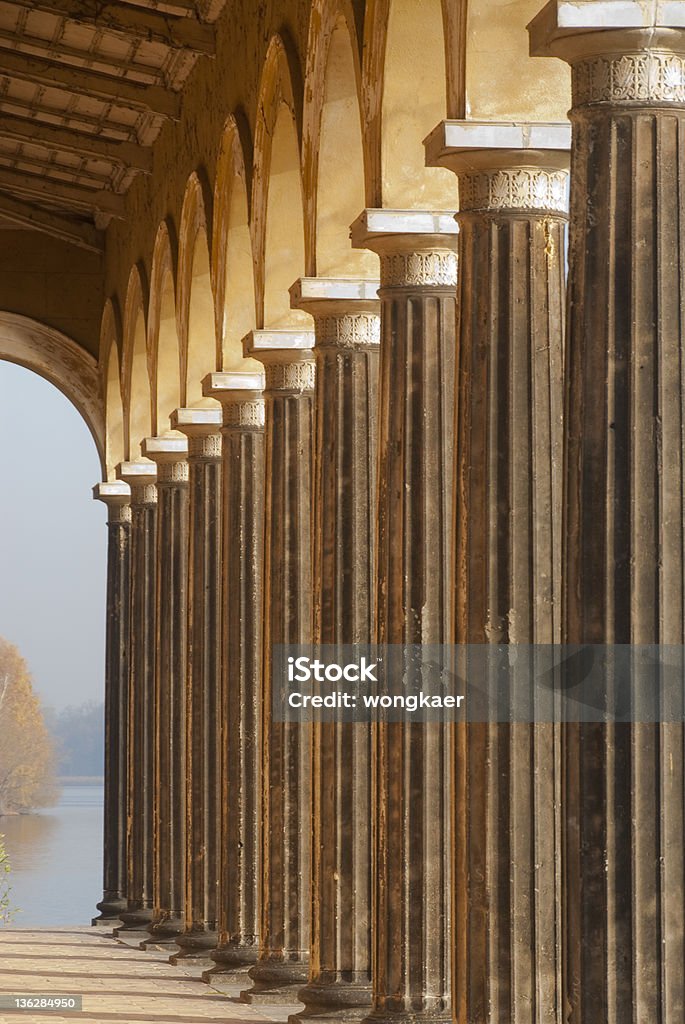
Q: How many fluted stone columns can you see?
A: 10